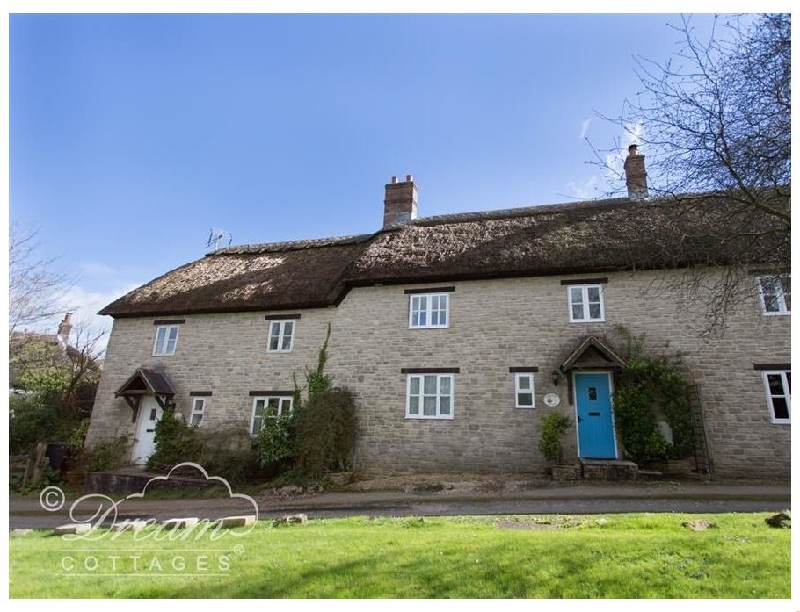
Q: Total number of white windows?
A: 10